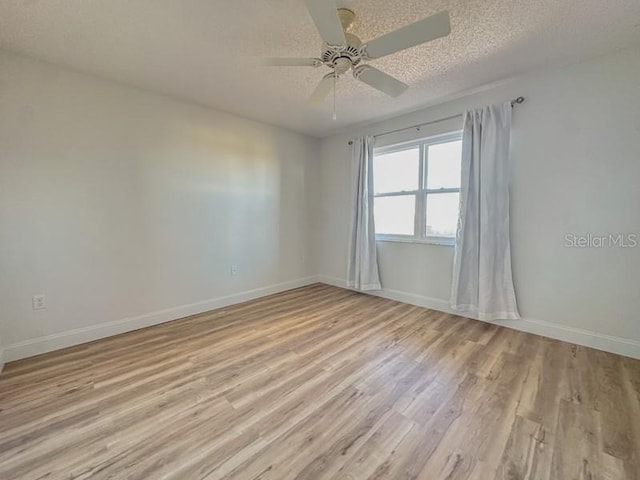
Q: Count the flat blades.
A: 5